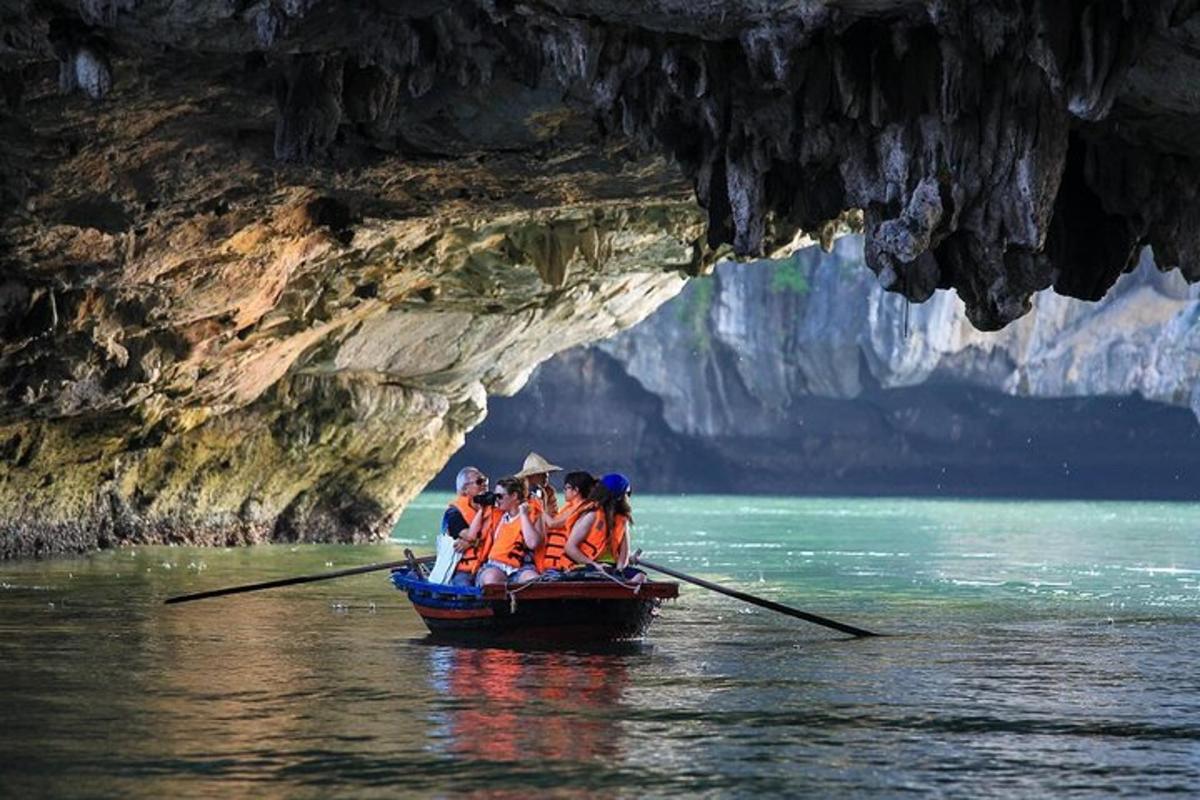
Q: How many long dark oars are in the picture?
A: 2